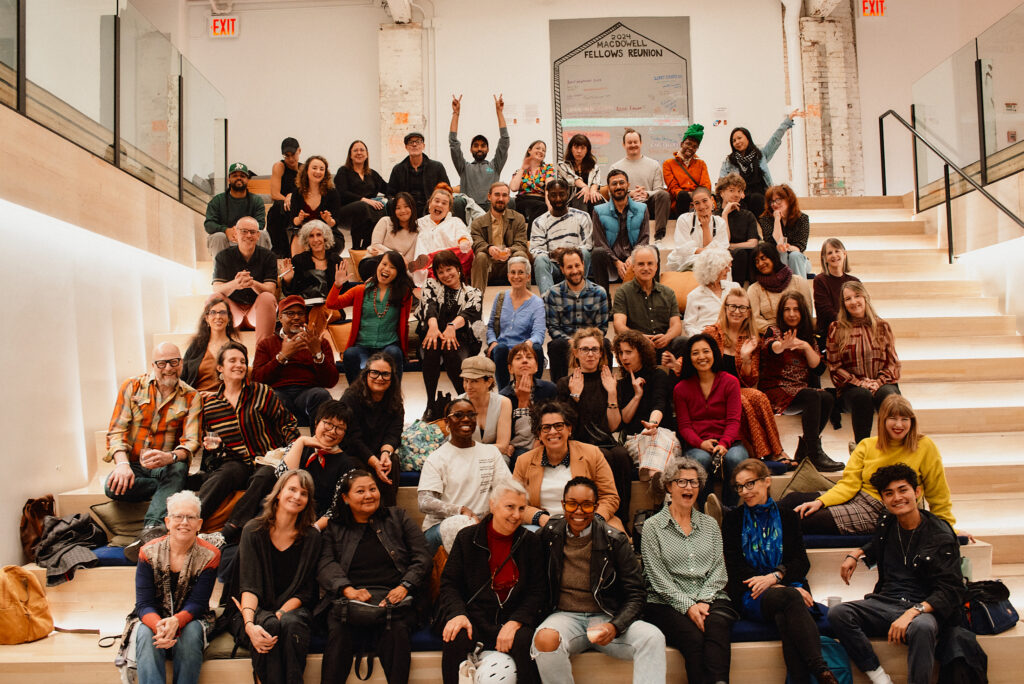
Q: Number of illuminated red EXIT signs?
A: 2